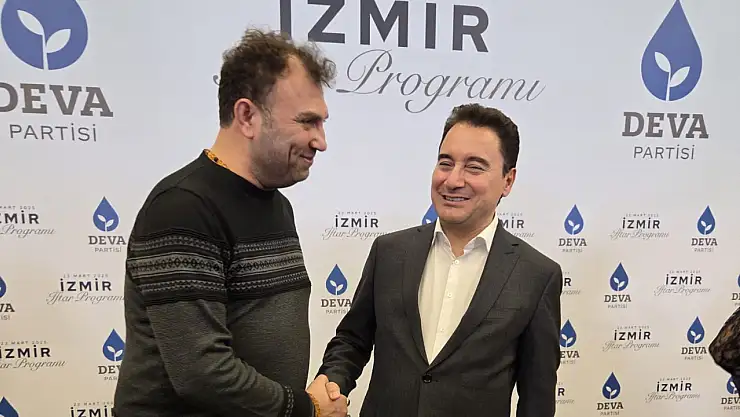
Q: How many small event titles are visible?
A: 12